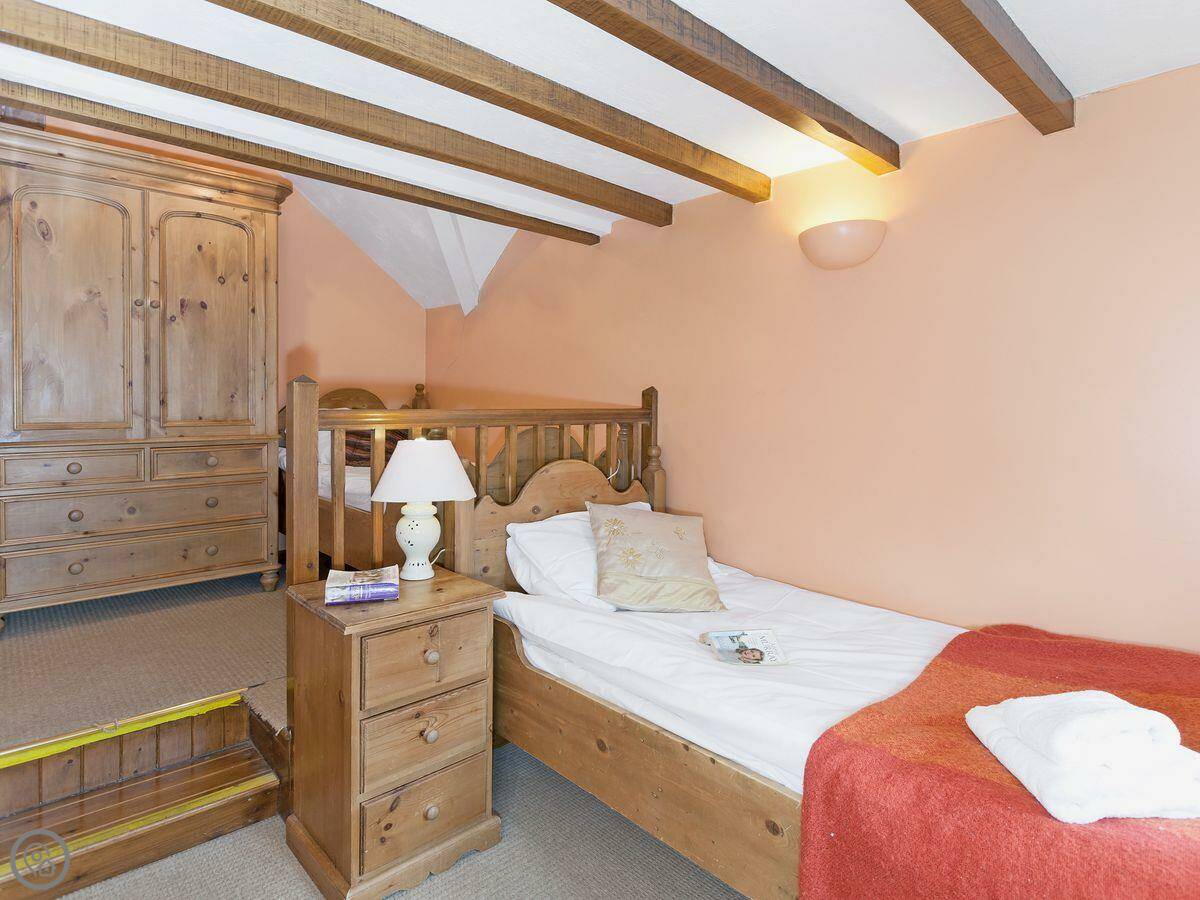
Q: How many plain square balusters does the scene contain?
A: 11